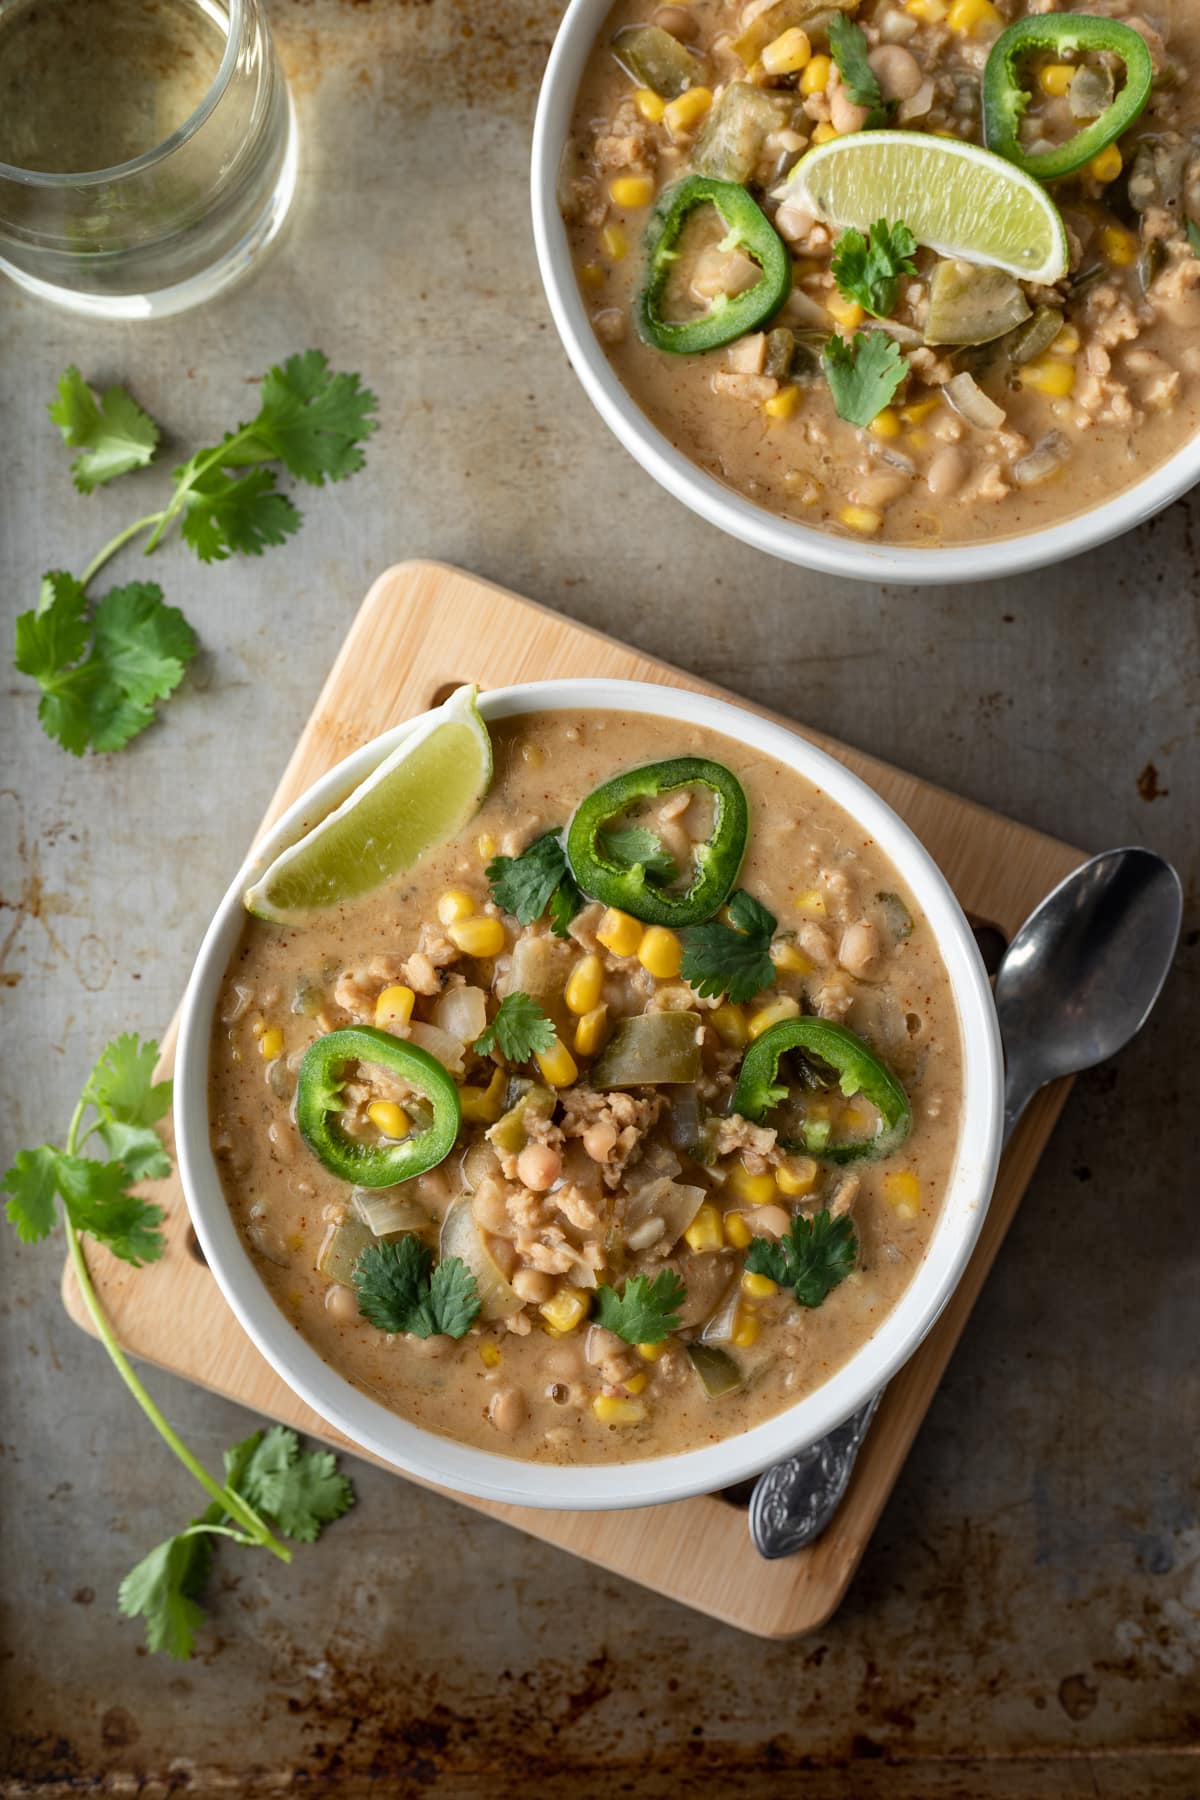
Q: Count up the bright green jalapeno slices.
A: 5